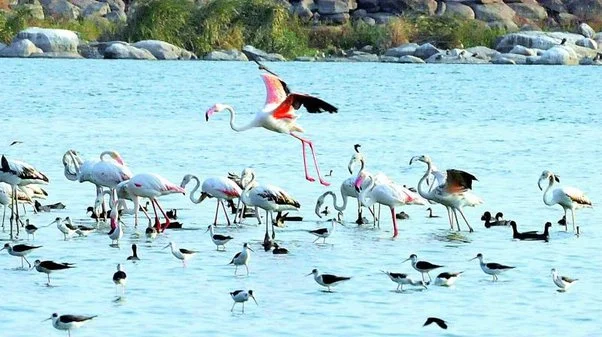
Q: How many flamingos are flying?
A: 1